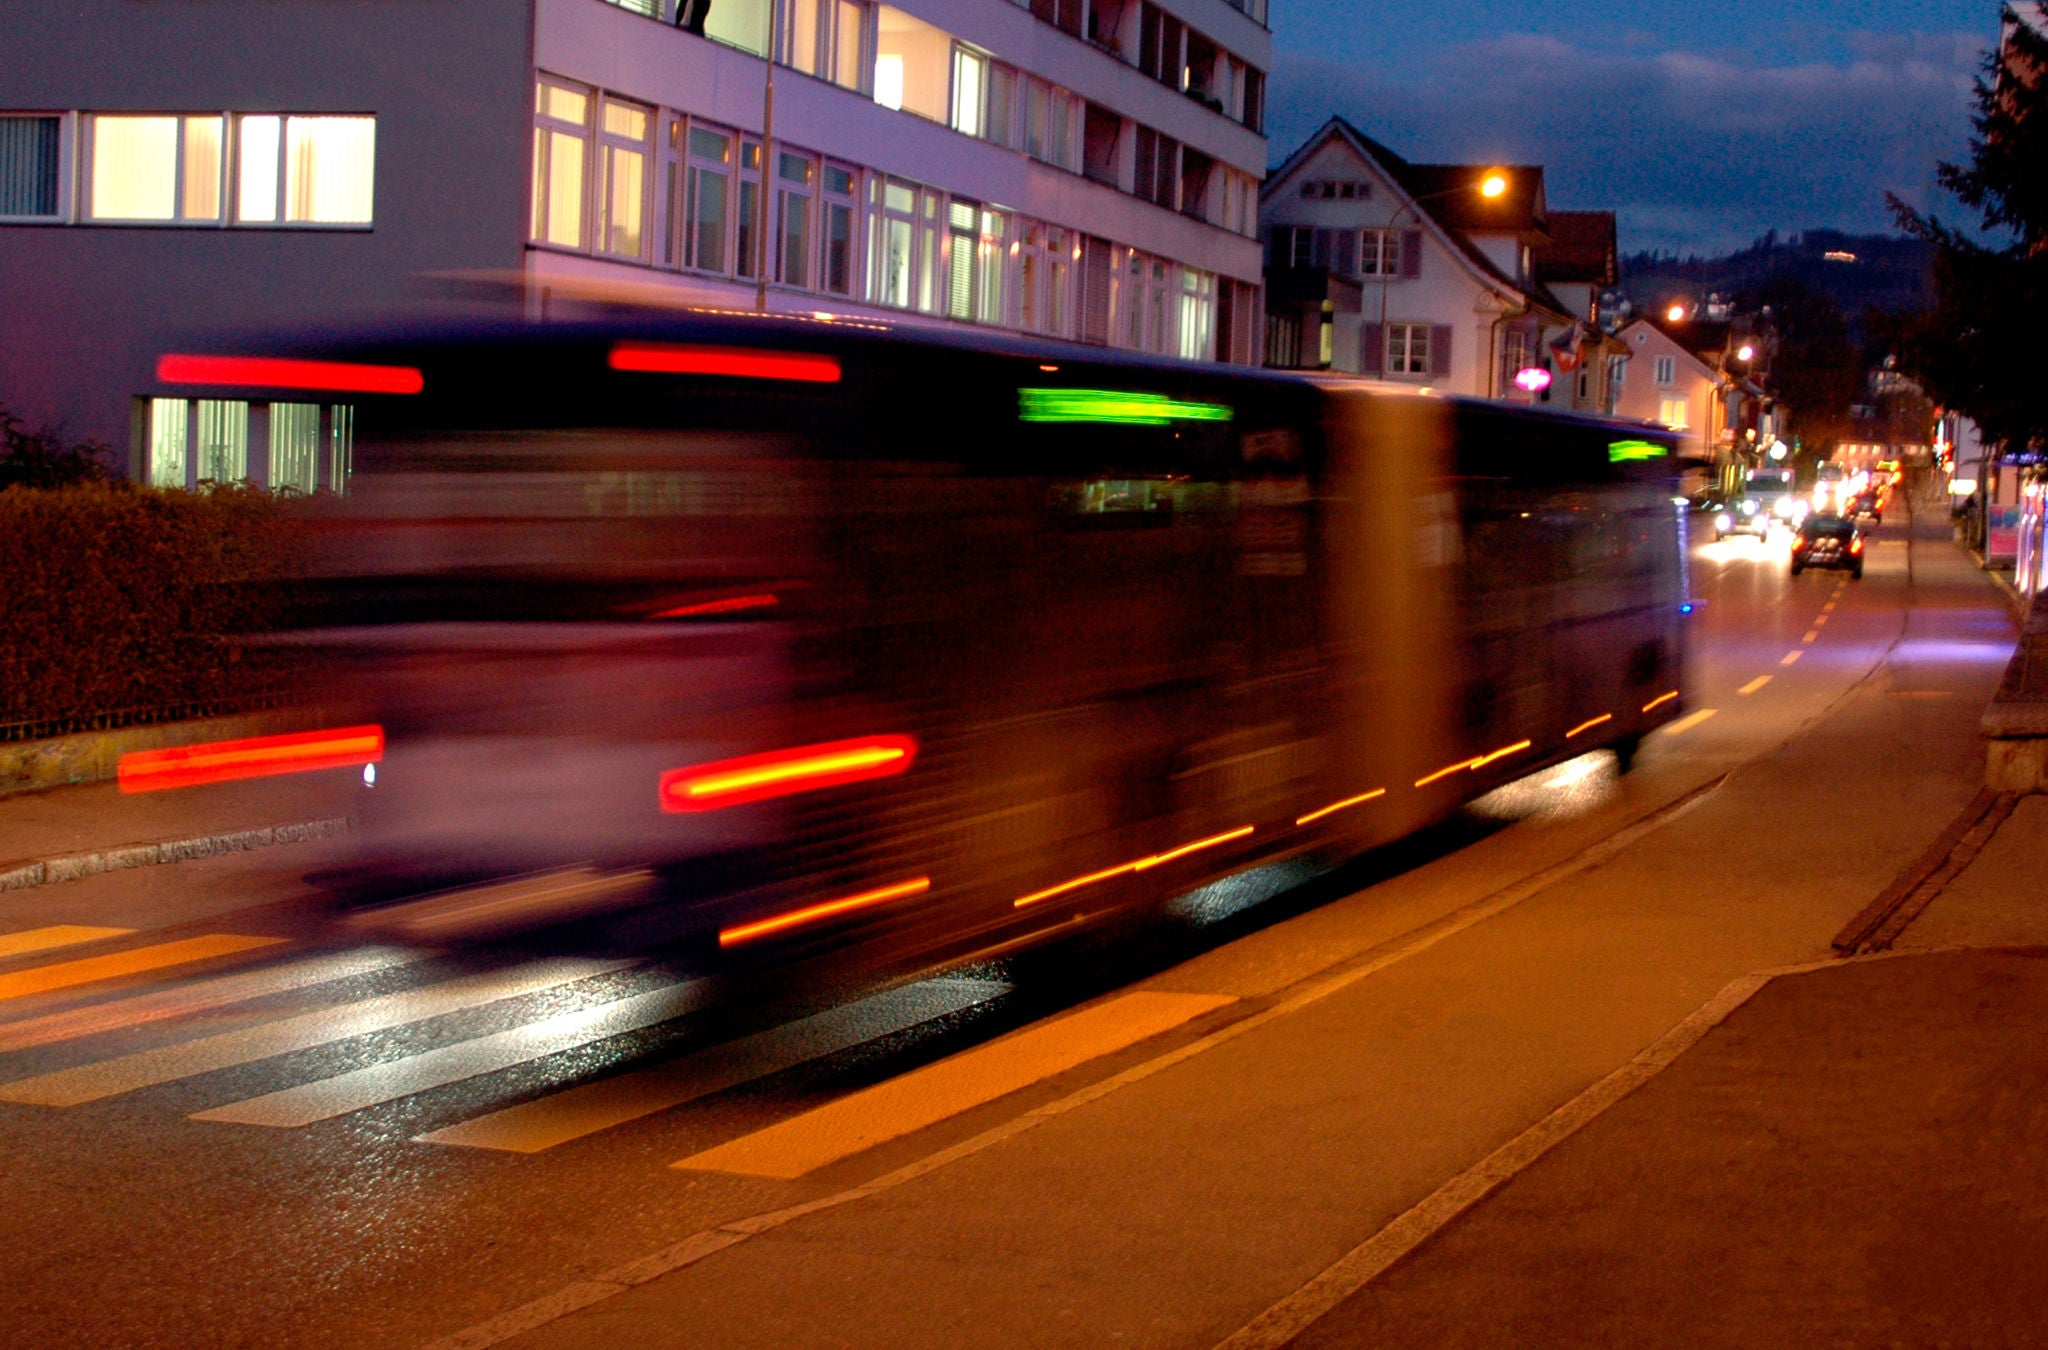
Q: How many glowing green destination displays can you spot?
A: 2